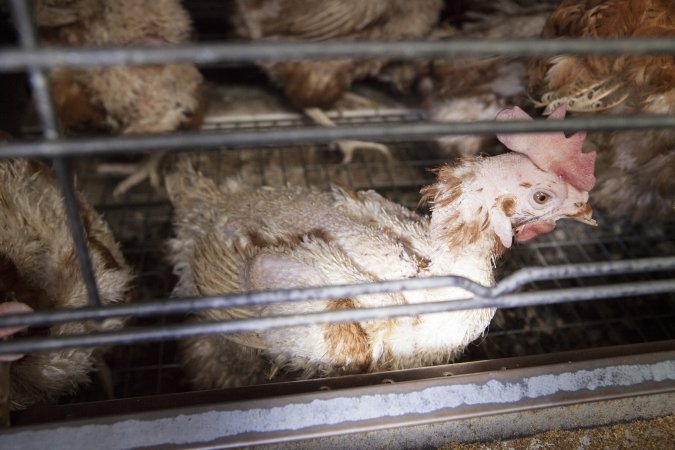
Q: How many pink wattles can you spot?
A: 1